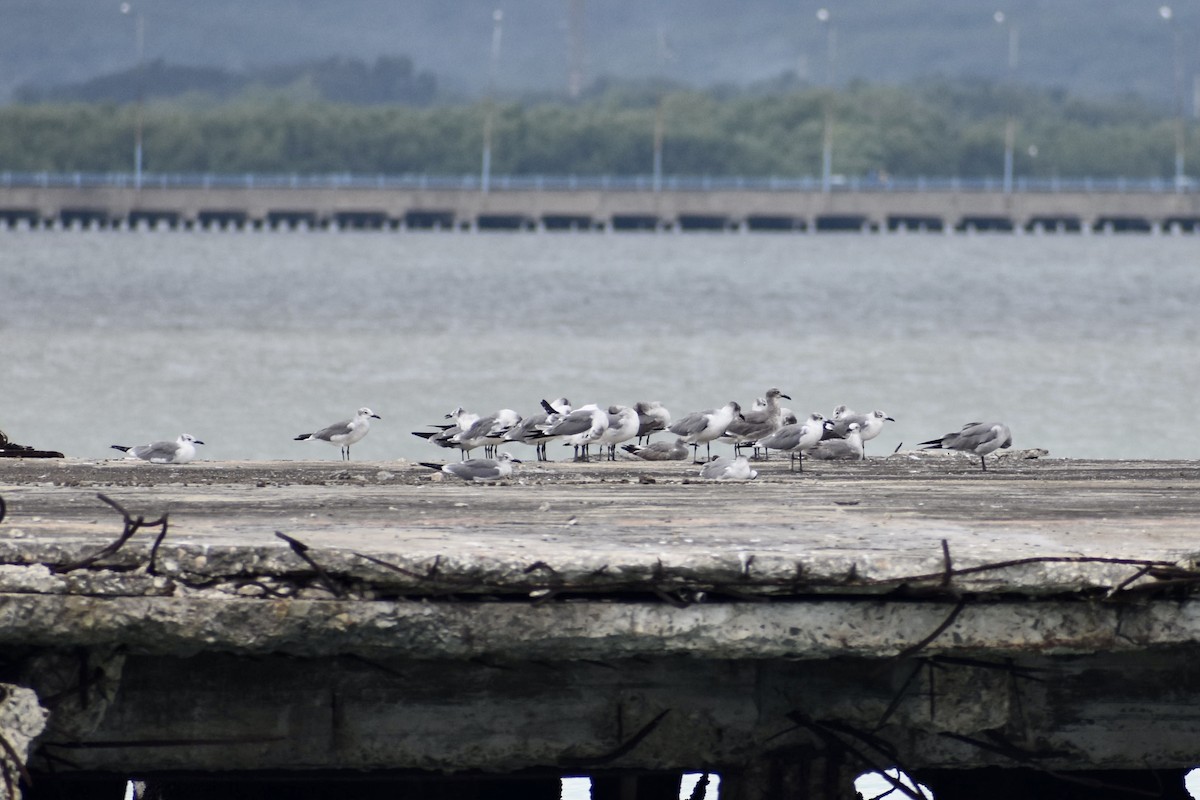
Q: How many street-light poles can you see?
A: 6